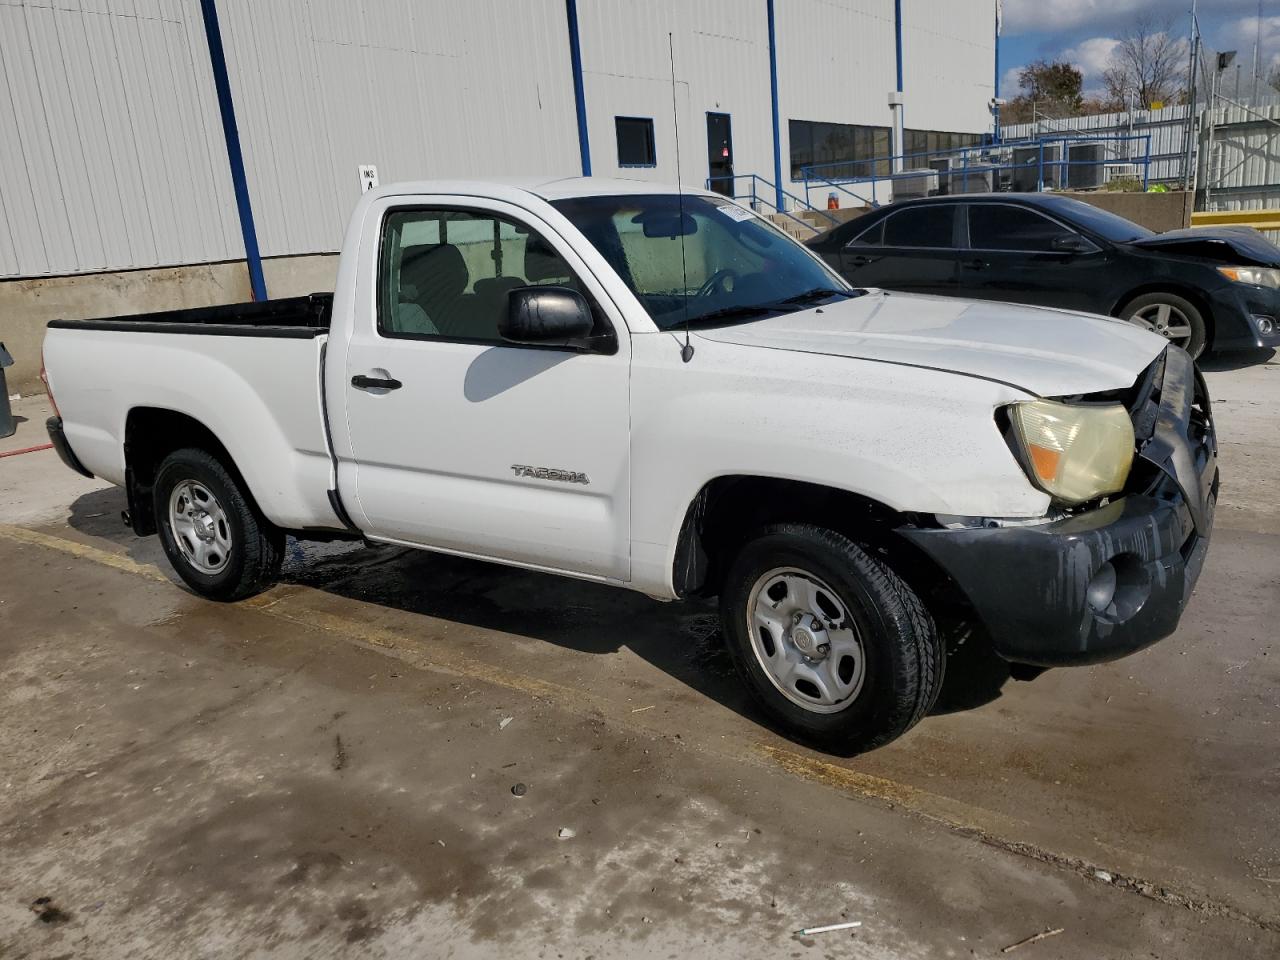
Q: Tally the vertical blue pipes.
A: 5